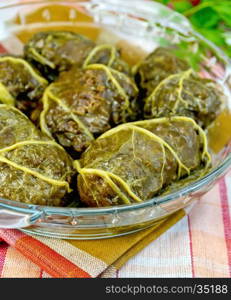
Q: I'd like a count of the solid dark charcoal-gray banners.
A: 1